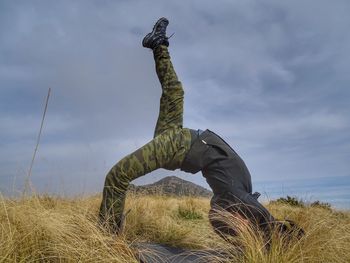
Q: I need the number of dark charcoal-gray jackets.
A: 1